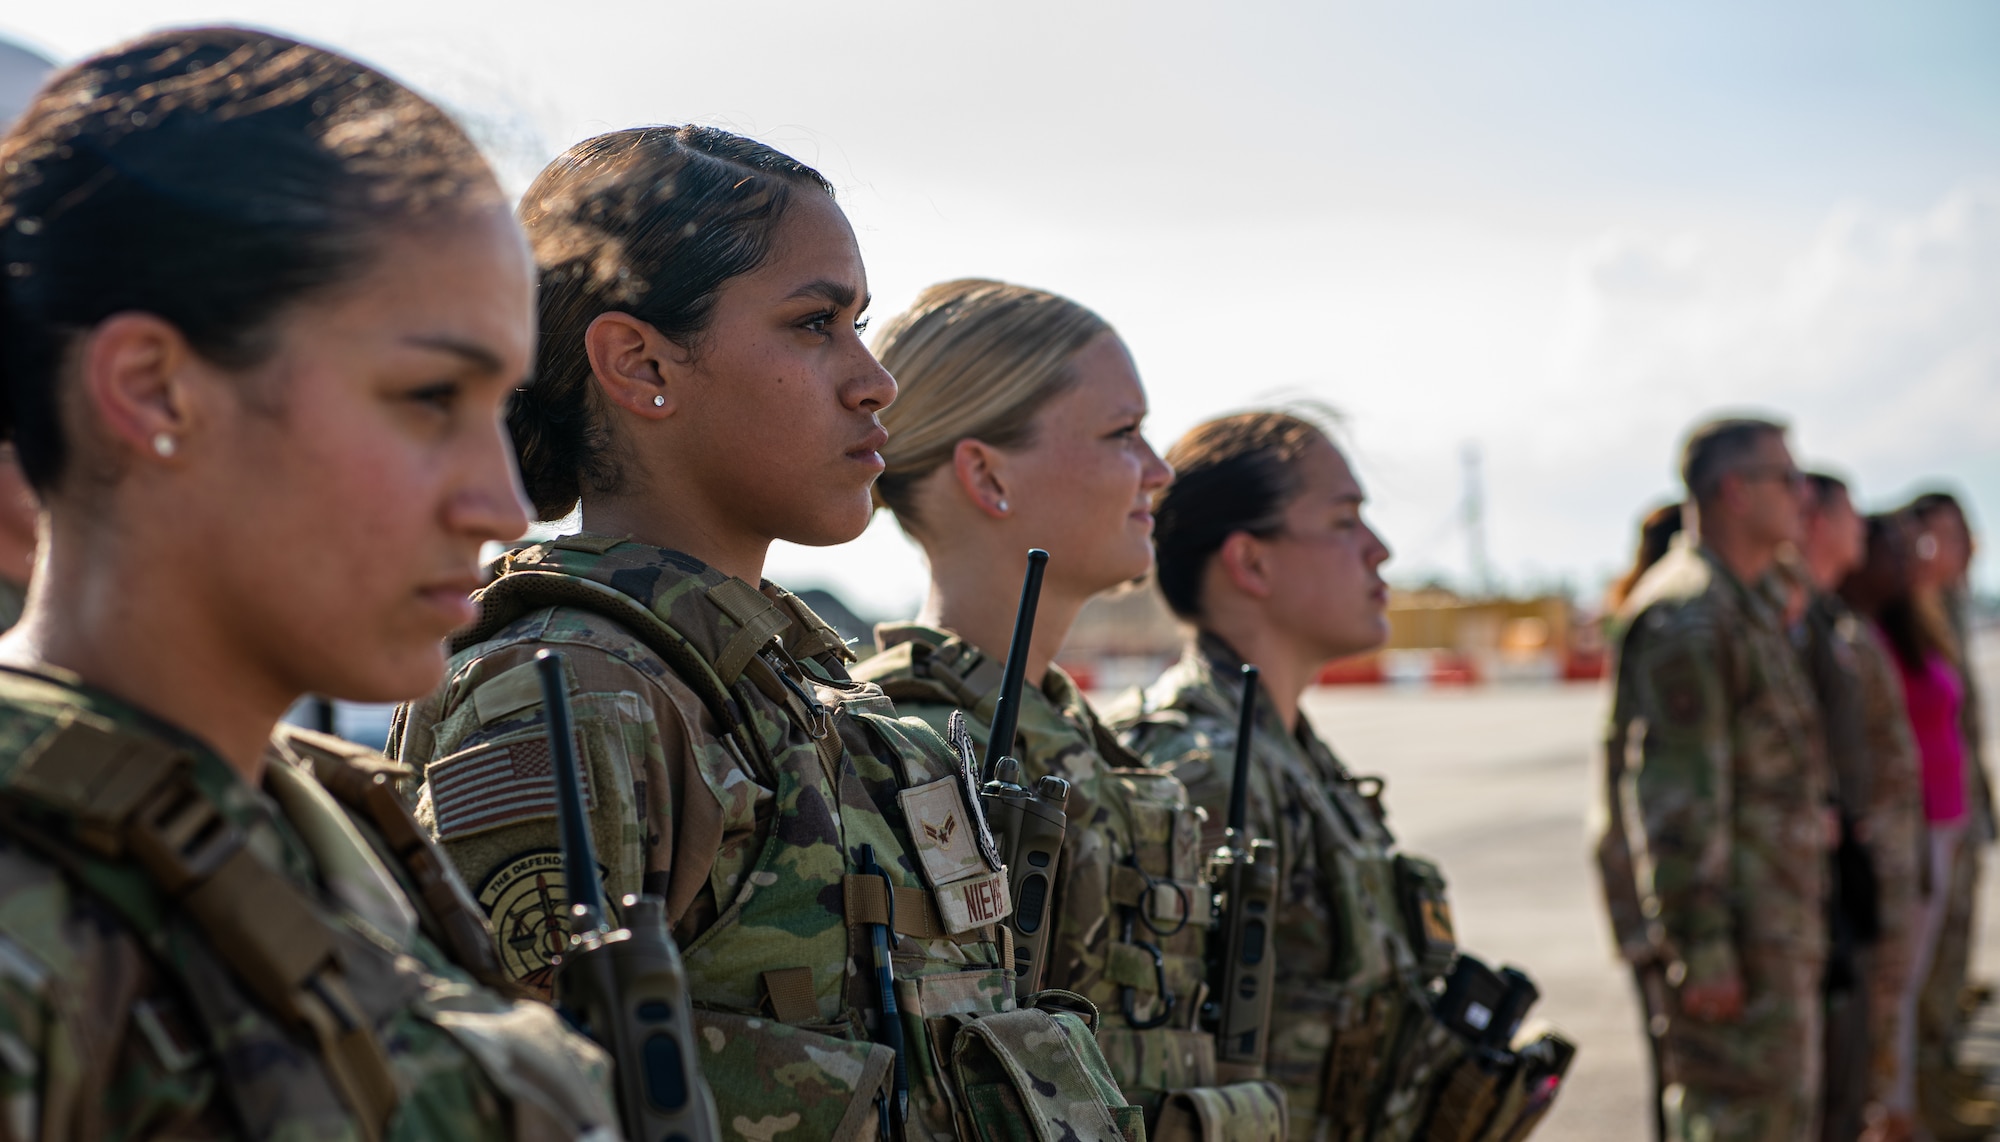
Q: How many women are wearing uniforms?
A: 4